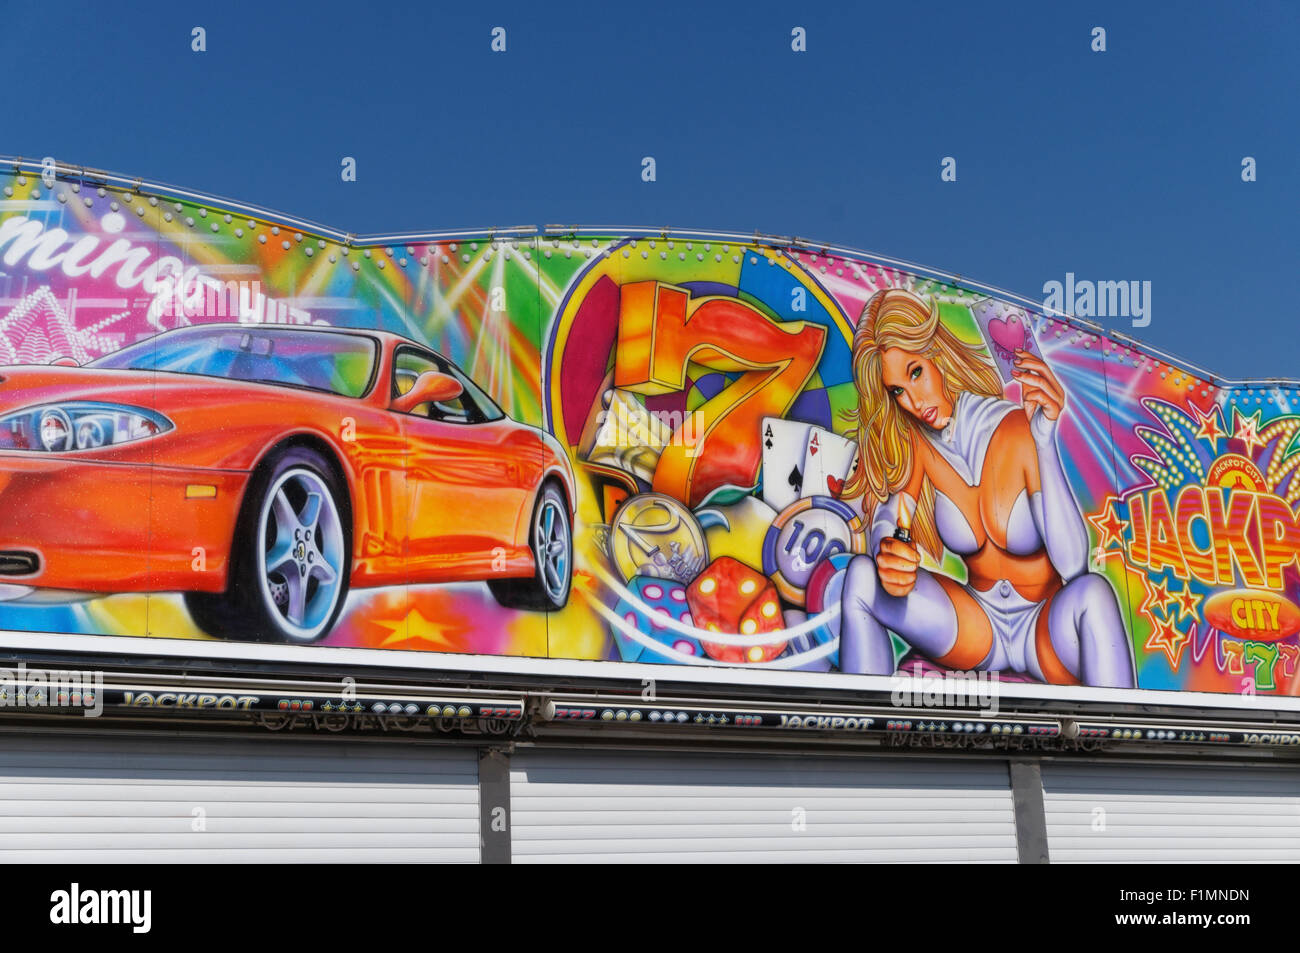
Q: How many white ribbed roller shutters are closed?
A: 3